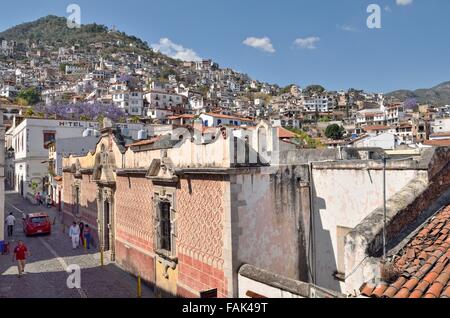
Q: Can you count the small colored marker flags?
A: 0